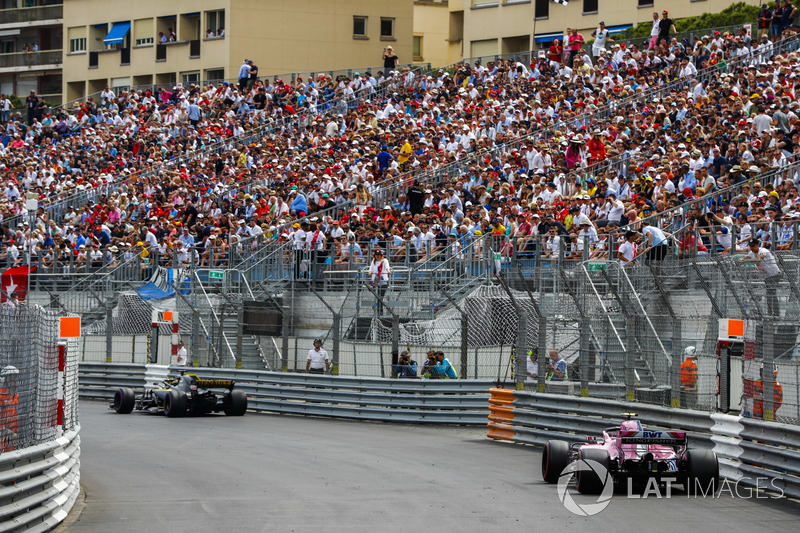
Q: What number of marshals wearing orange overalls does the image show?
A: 3